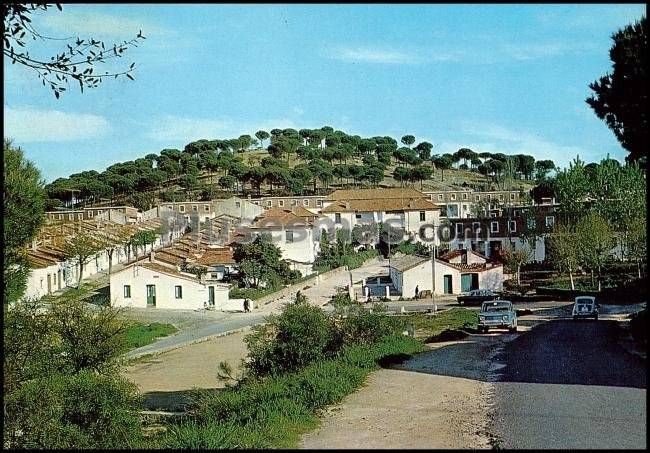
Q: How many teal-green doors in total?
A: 4